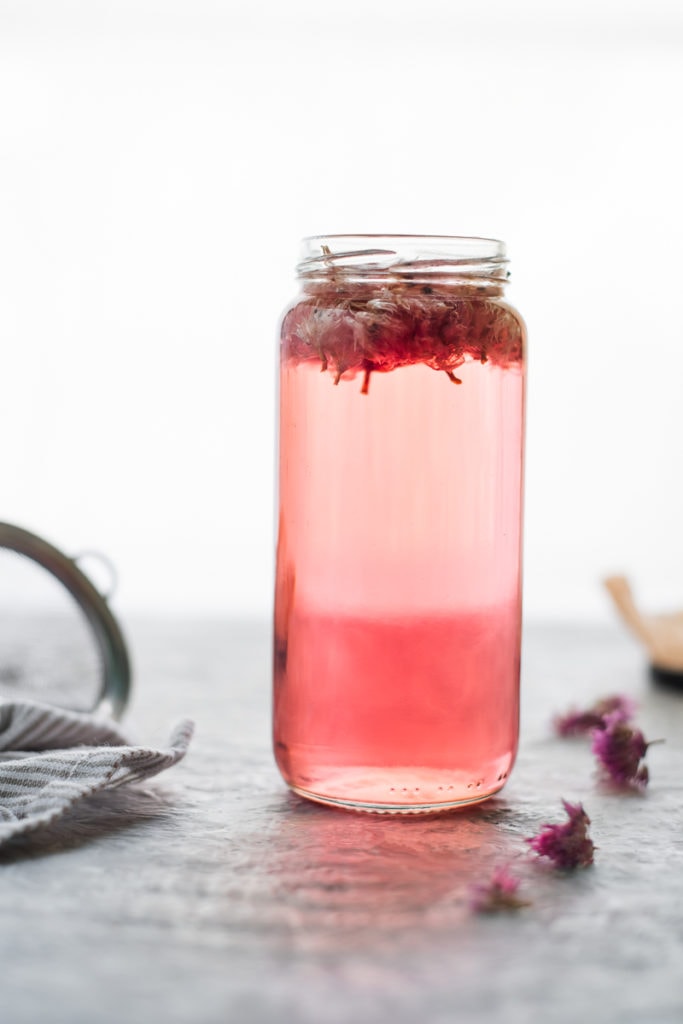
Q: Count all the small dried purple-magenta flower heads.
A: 4